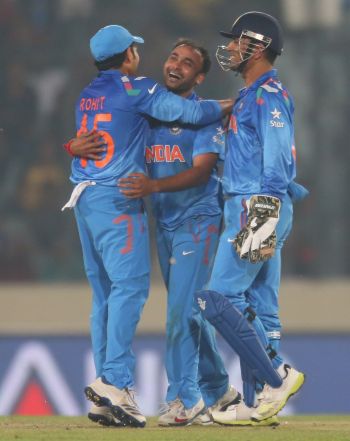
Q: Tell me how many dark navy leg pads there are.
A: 2